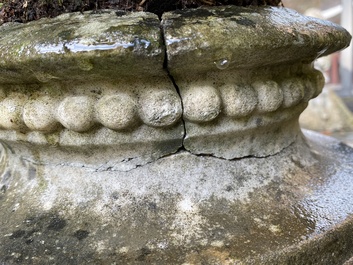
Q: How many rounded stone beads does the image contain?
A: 11